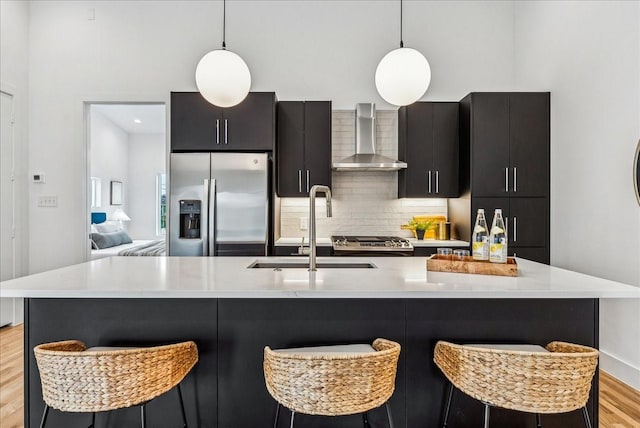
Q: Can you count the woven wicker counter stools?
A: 3